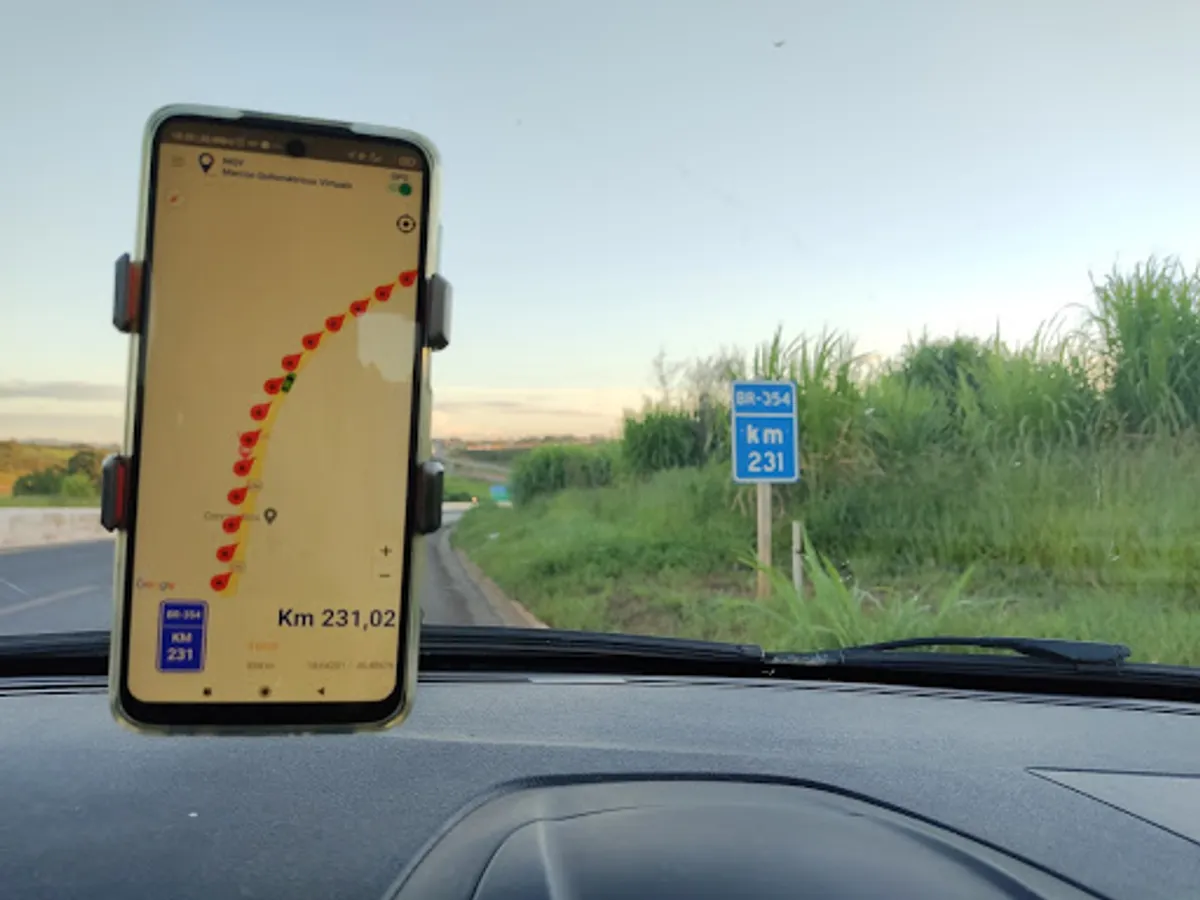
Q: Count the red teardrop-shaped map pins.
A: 14